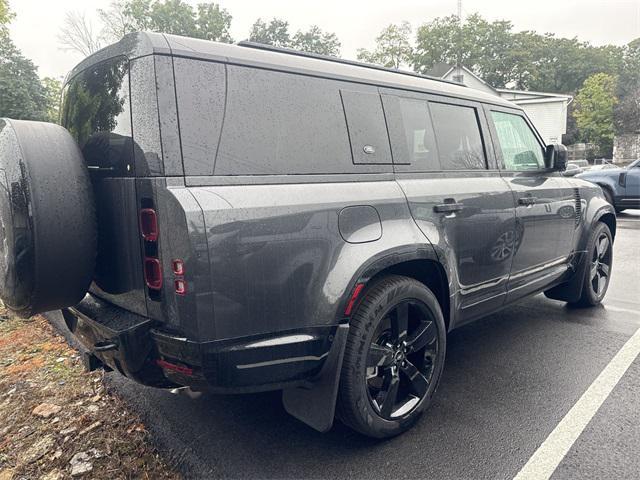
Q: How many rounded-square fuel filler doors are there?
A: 1